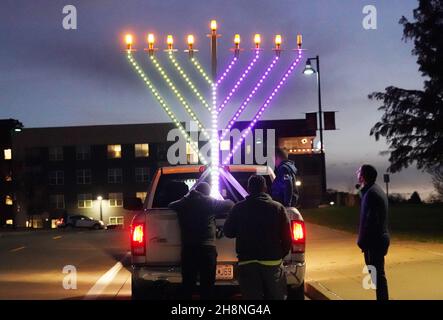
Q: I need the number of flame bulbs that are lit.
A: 8